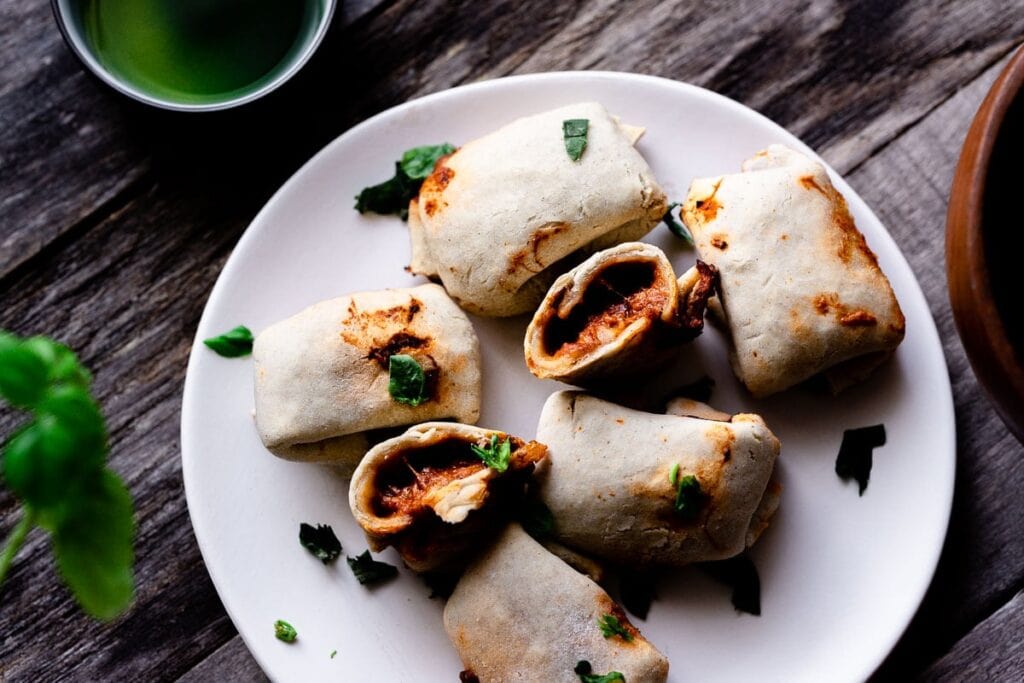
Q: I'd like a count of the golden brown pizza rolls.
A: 7